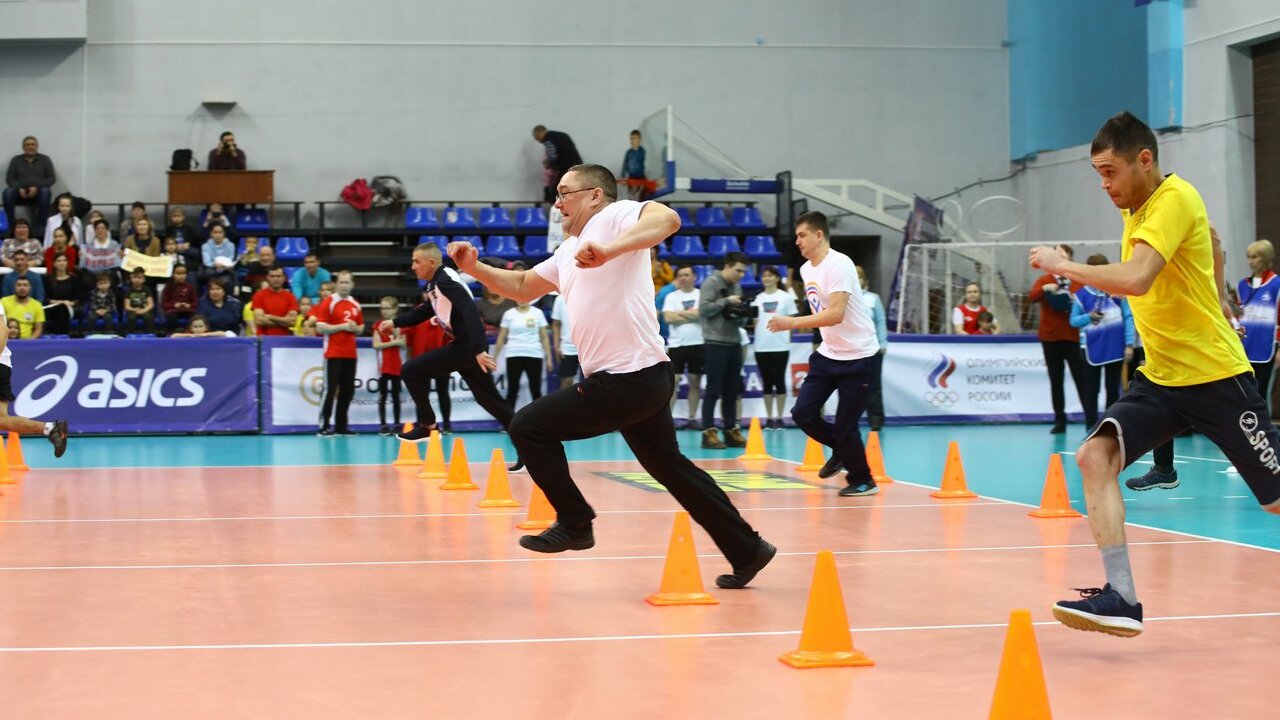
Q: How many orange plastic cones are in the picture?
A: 15